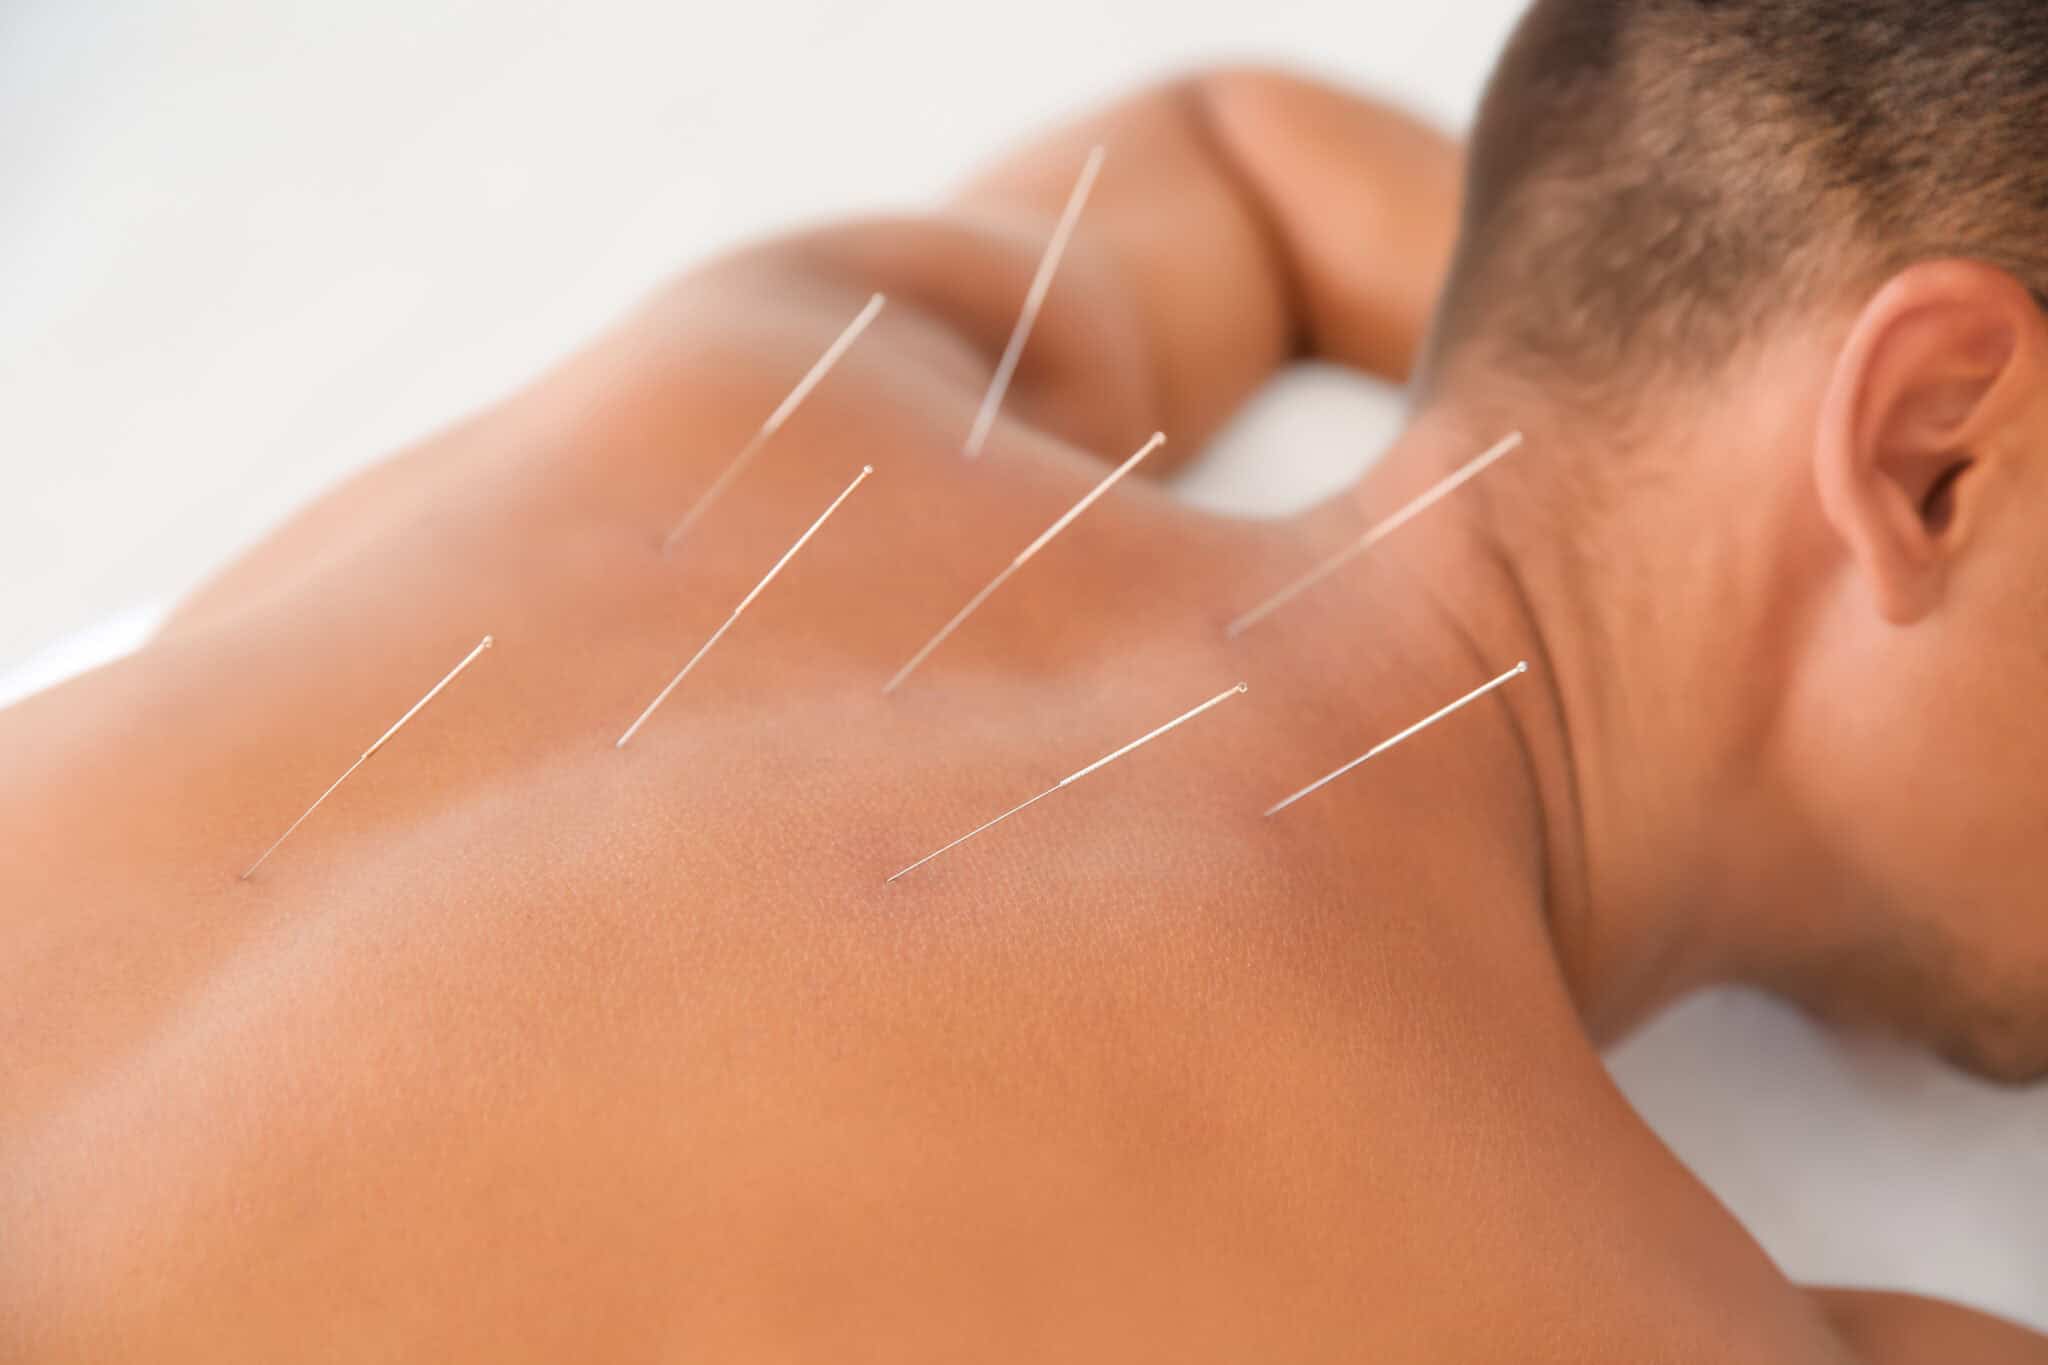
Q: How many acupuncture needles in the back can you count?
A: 8